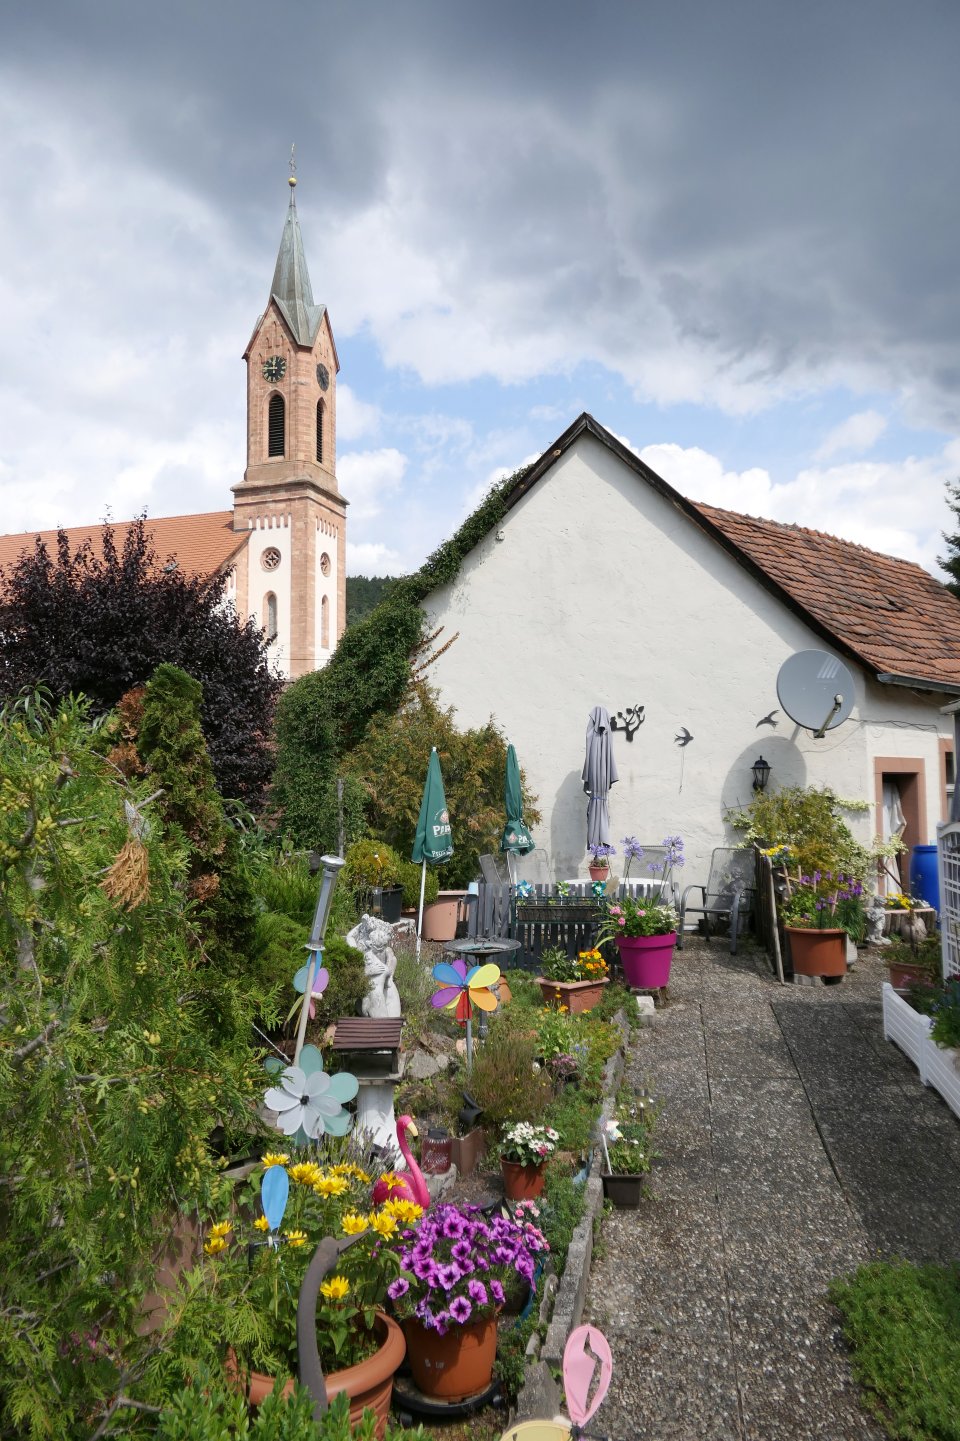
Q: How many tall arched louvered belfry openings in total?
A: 2